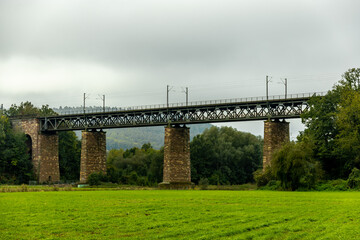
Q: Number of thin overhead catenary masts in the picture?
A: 6